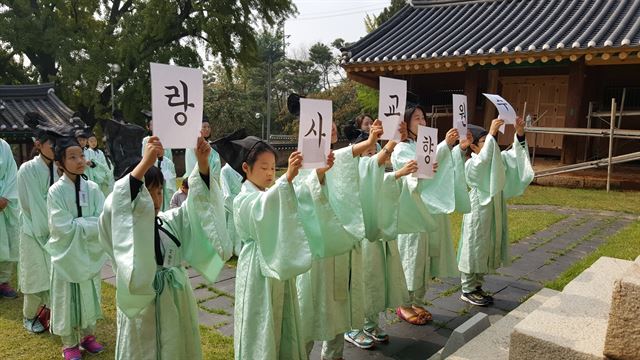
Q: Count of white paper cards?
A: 6